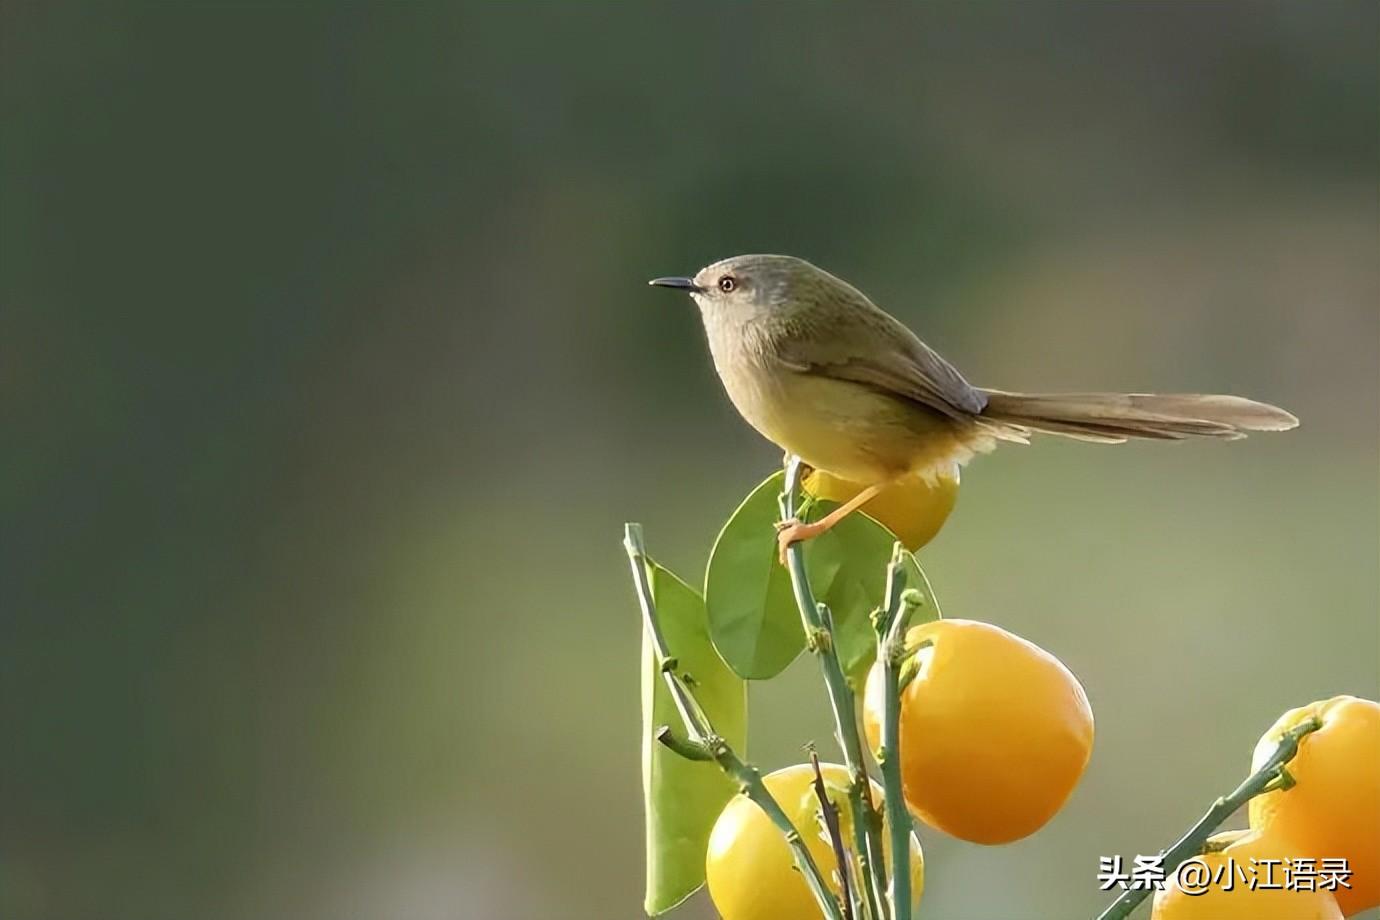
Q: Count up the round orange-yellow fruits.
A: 5